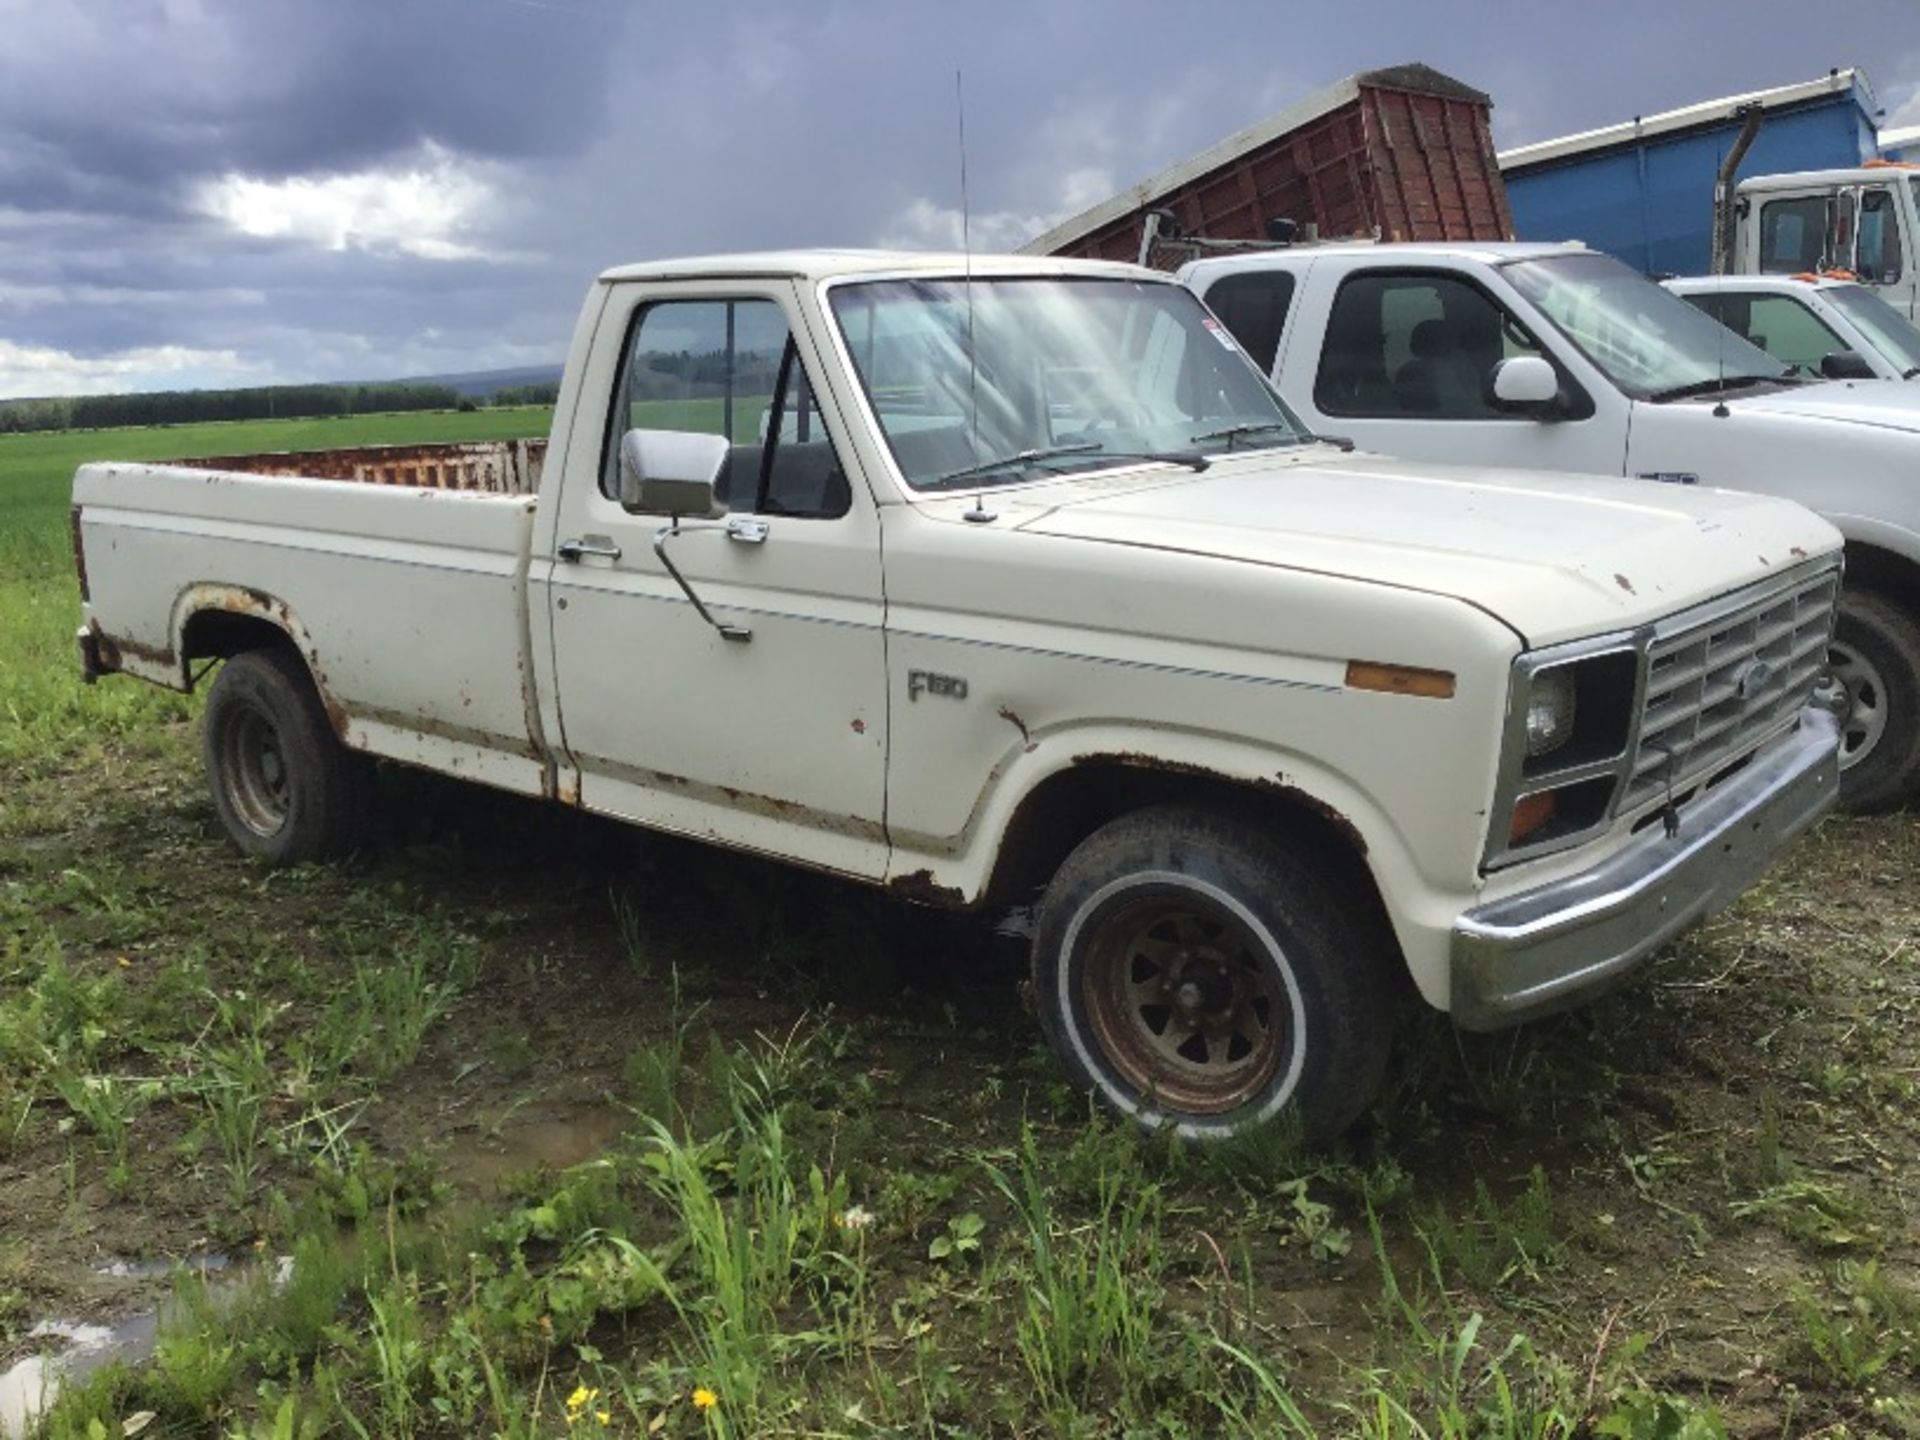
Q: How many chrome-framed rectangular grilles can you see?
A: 1